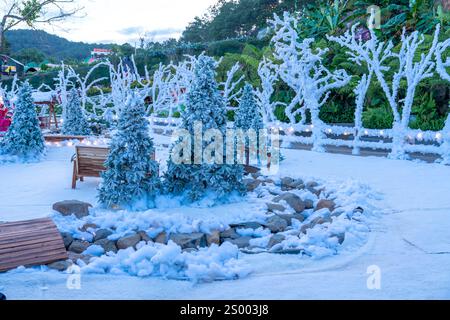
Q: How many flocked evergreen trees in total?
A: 5